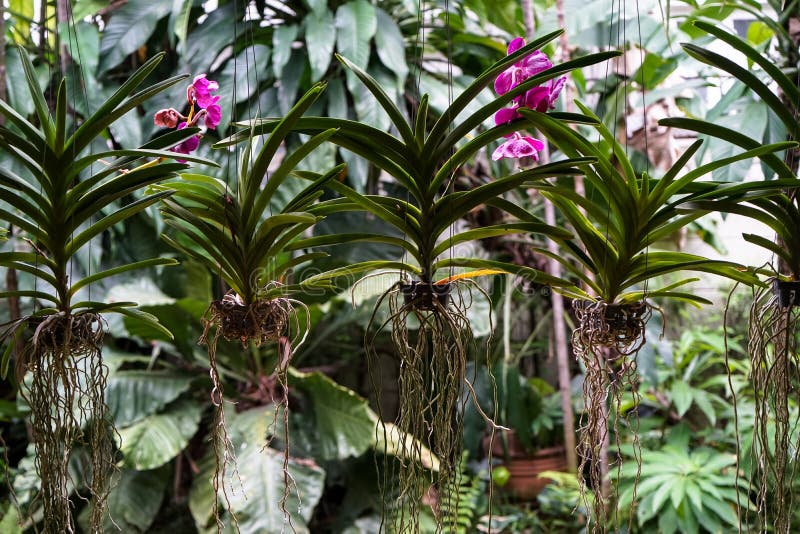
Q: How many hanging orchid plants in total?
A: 5